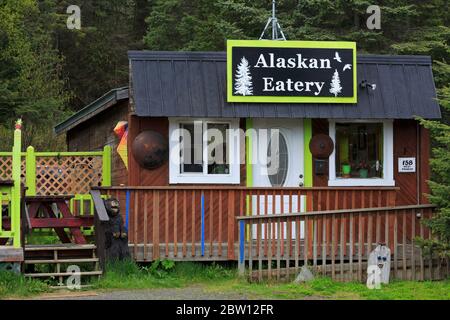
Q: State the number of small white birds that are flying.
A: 2